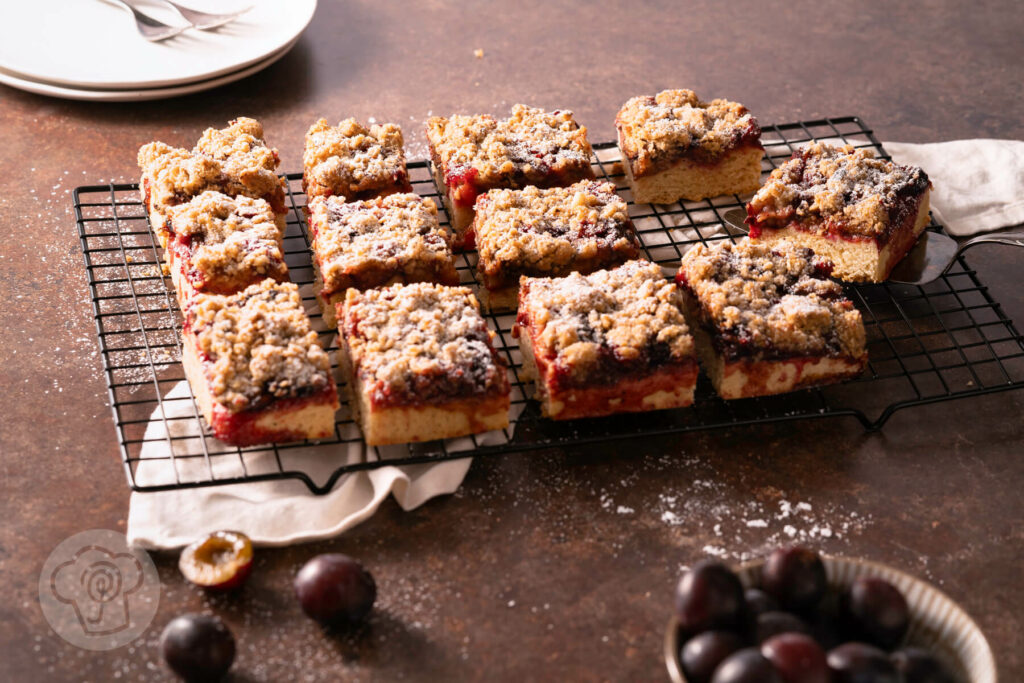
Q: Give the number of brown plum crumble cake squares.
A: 12